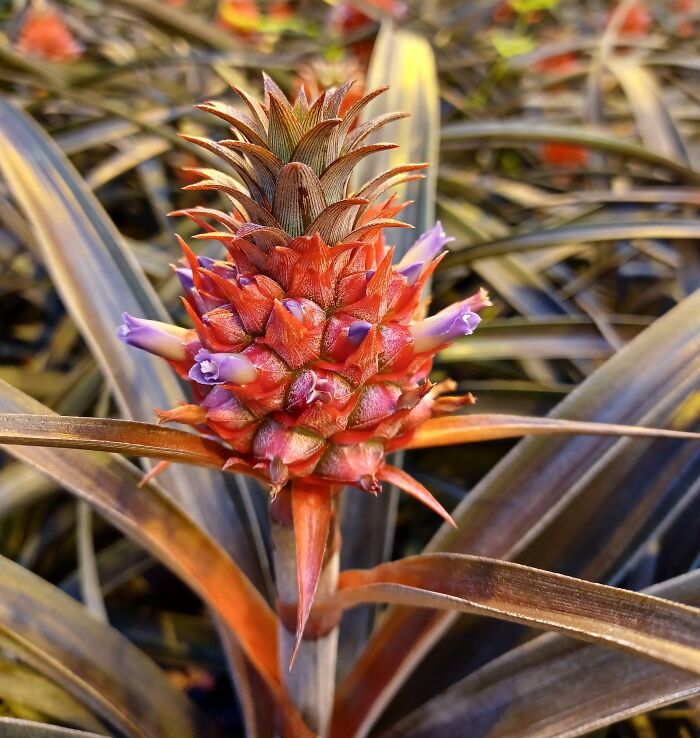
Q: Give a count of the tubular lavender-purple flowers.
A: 4